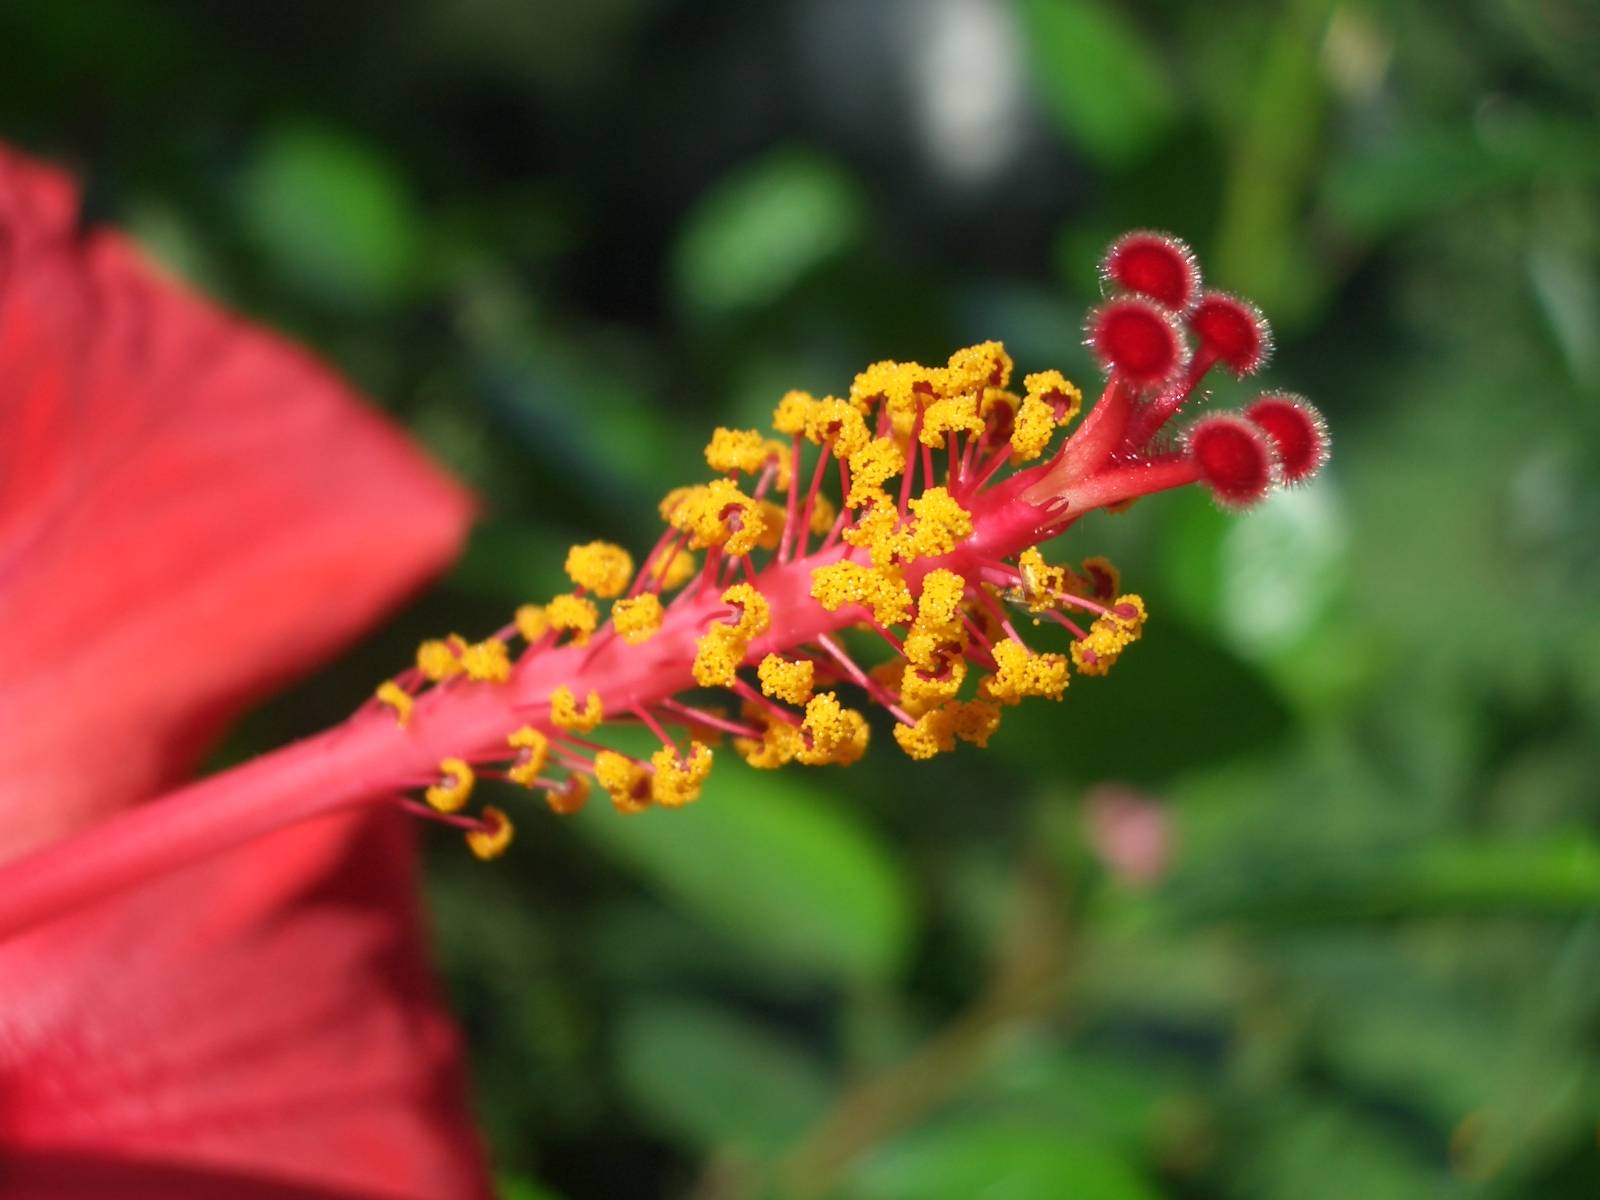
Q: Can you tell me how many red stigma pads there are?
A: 5